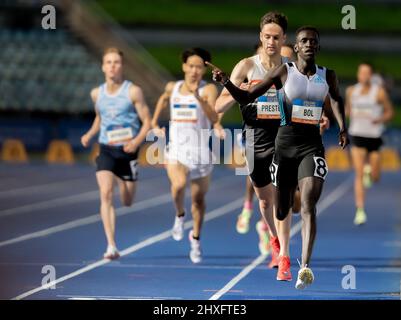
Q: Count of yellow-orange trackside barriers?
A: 7